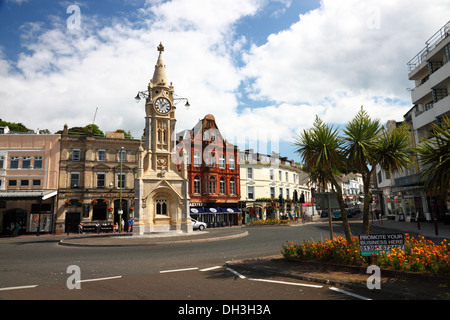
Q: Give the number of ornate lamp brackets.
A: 2